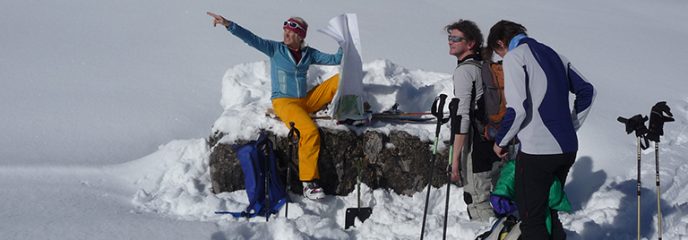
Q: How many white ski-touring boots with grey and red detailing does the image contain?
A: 1